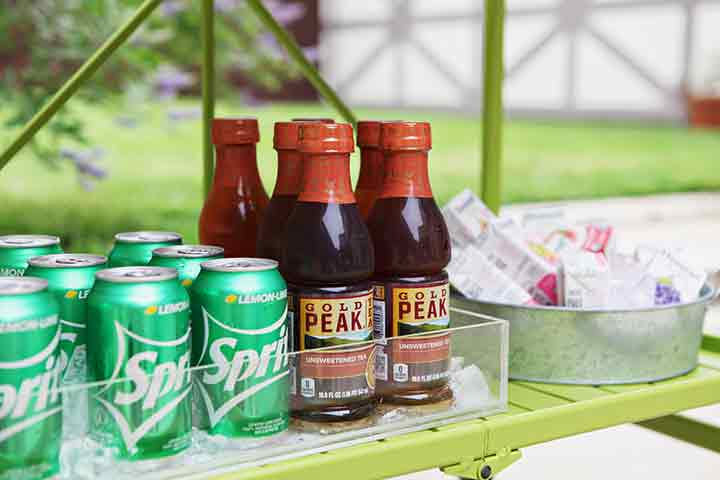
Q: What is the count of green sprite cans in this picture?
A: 7